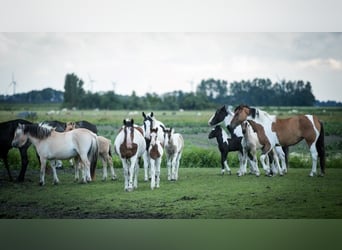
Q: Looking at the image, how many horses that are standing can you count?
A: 12